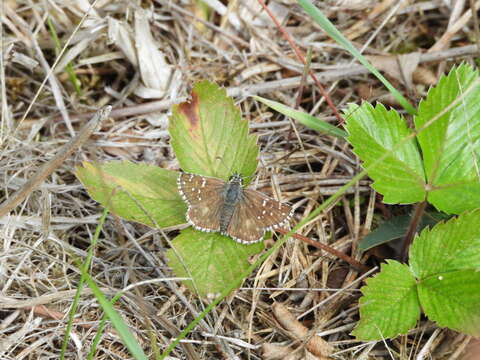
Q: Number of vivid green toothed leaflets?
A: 6